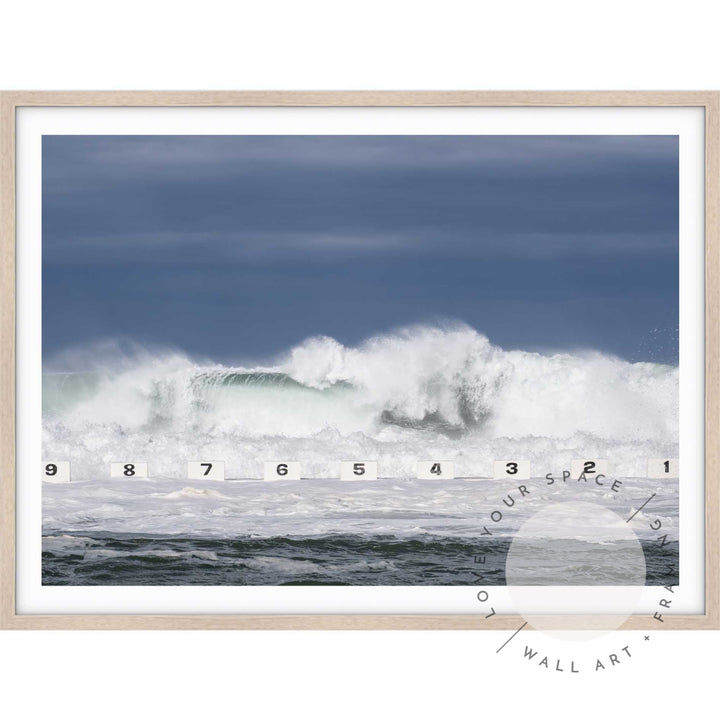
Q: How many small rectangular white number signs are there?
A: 9